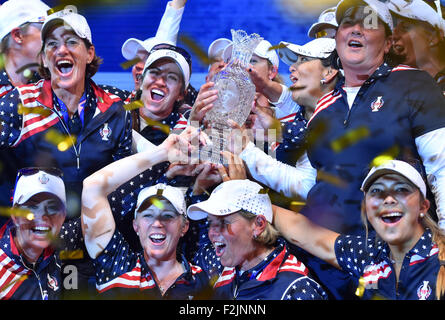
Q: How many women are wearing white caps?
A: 14